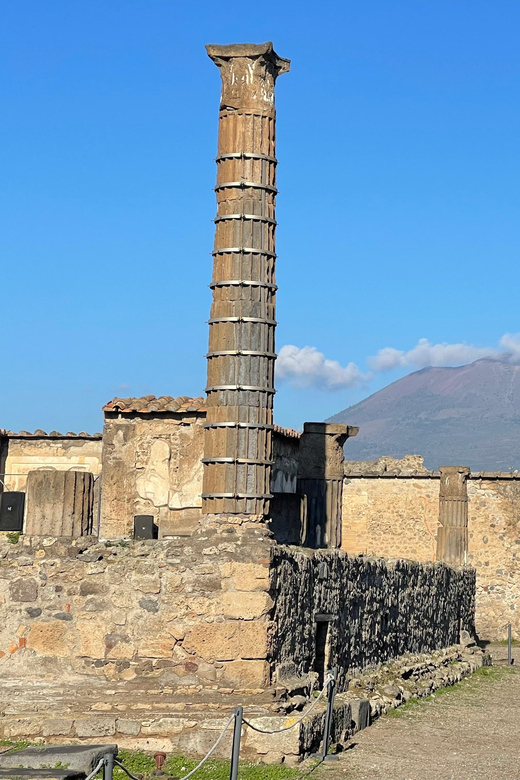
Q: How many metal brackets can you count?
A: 11